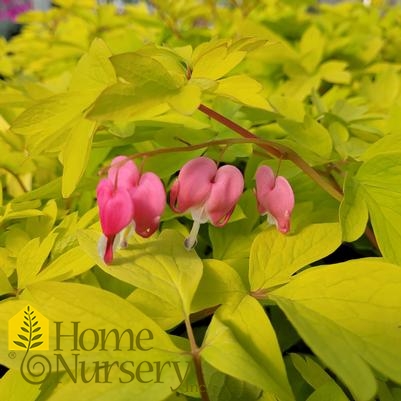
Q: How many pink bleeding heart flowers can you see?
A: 4